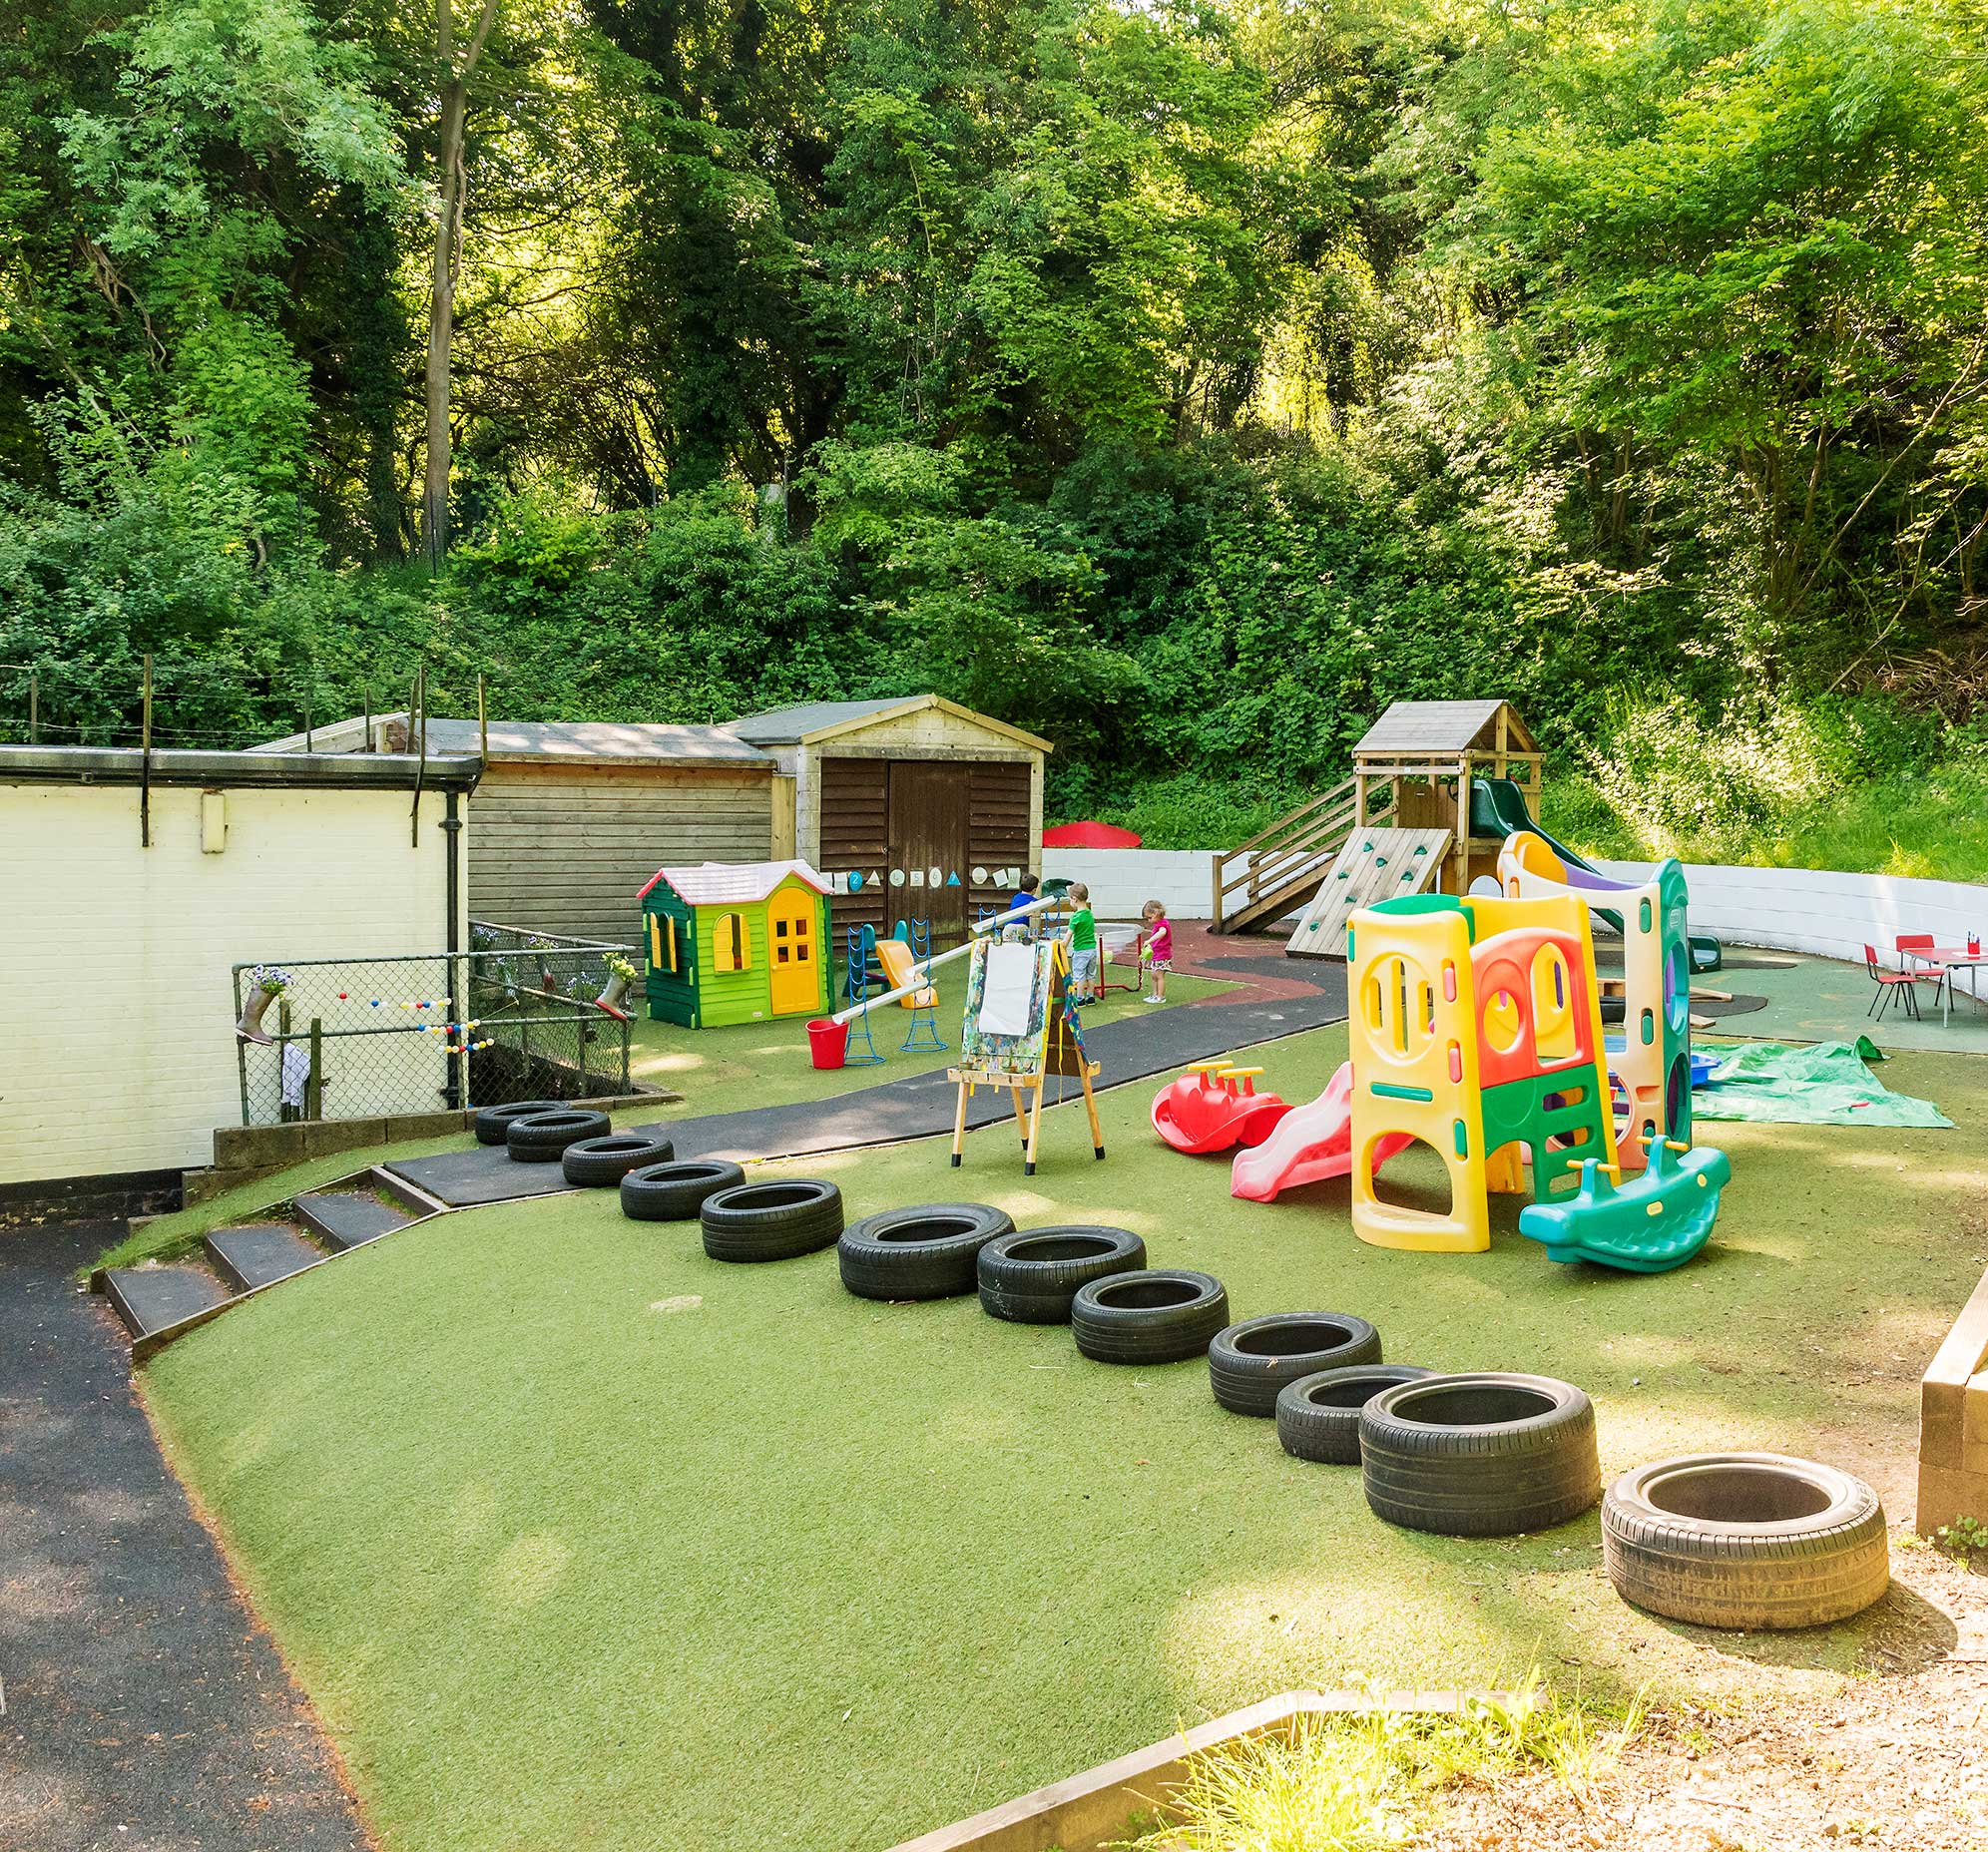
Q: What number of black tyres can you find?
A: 12